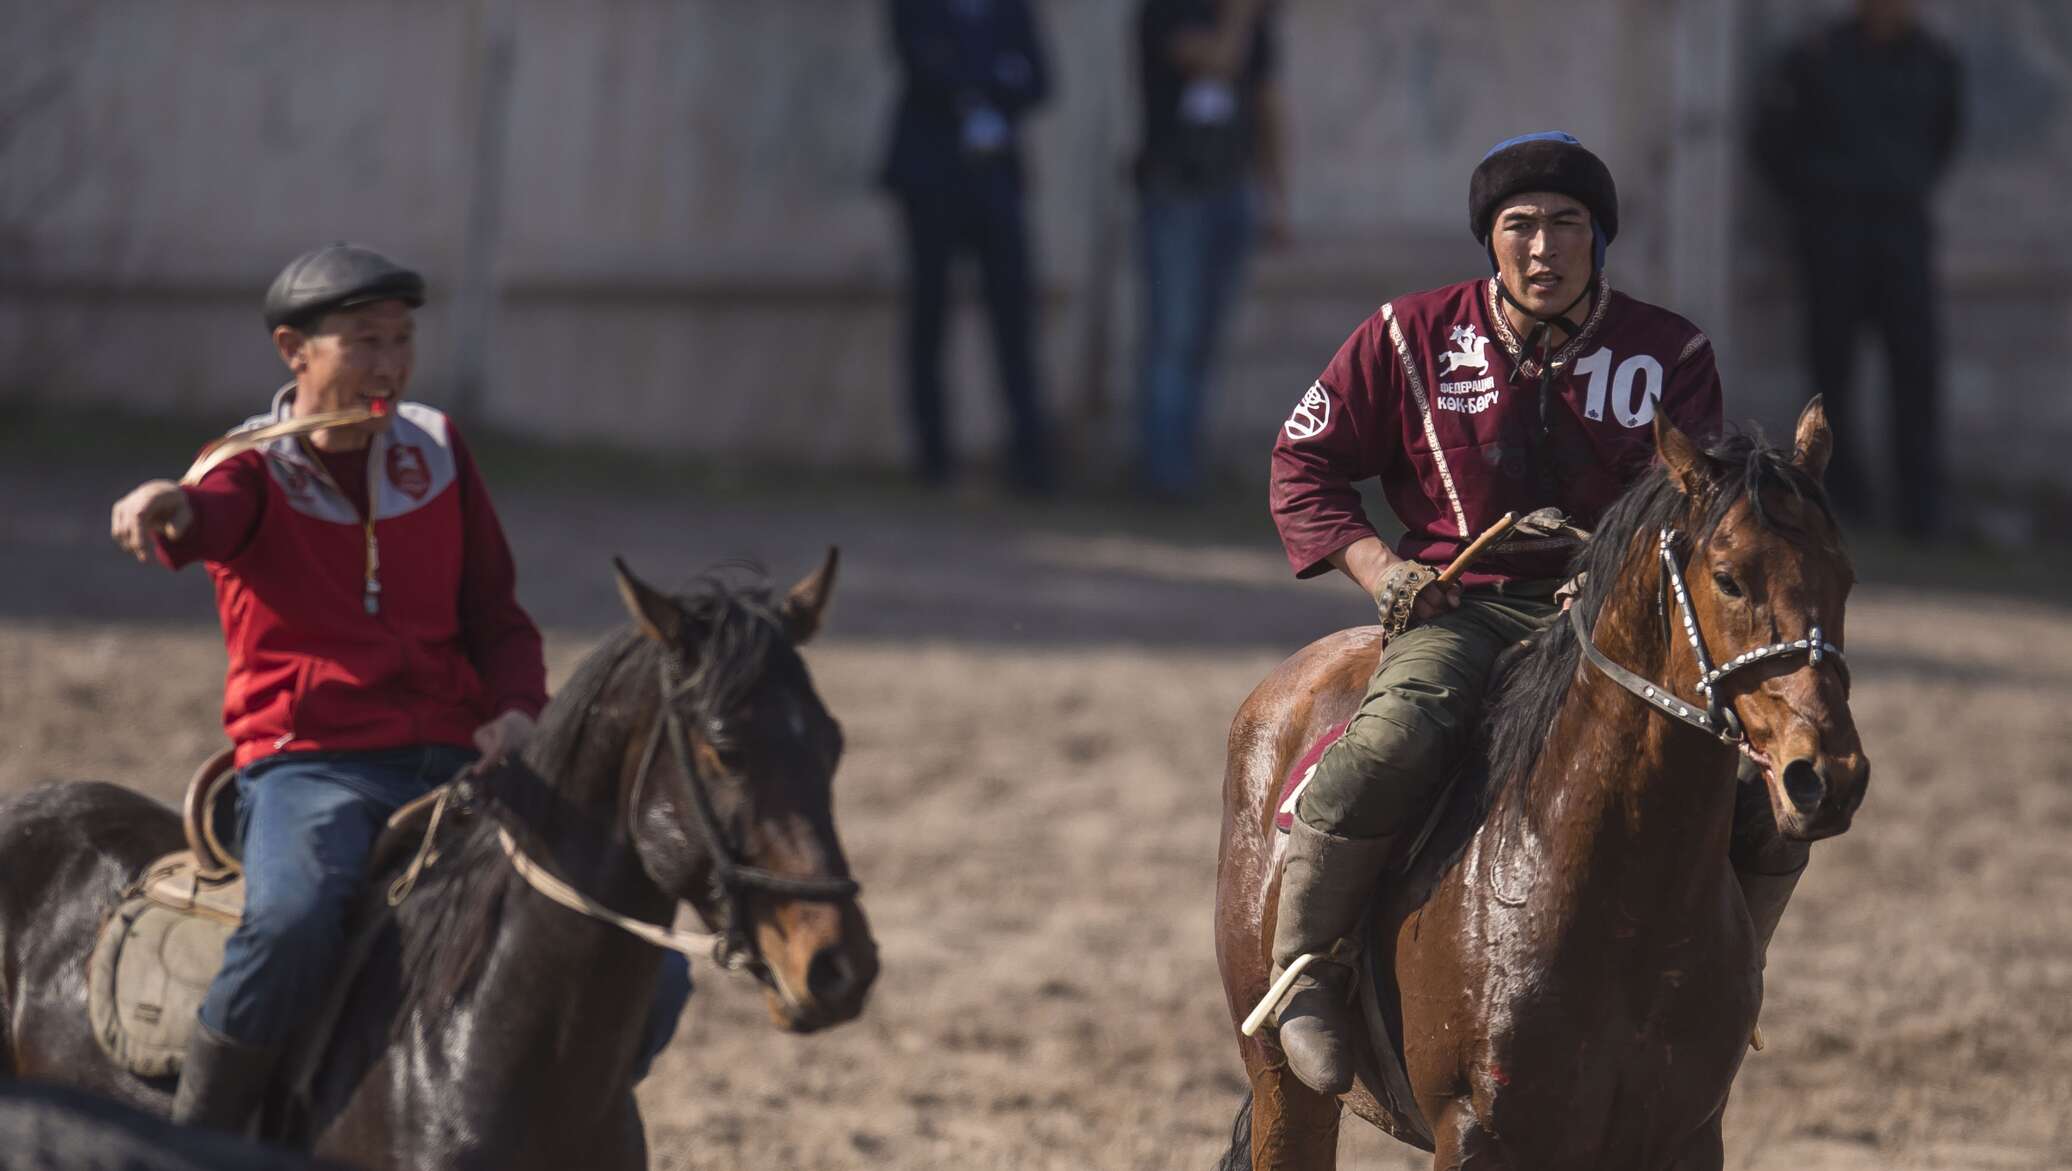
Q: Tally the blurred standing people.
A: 3